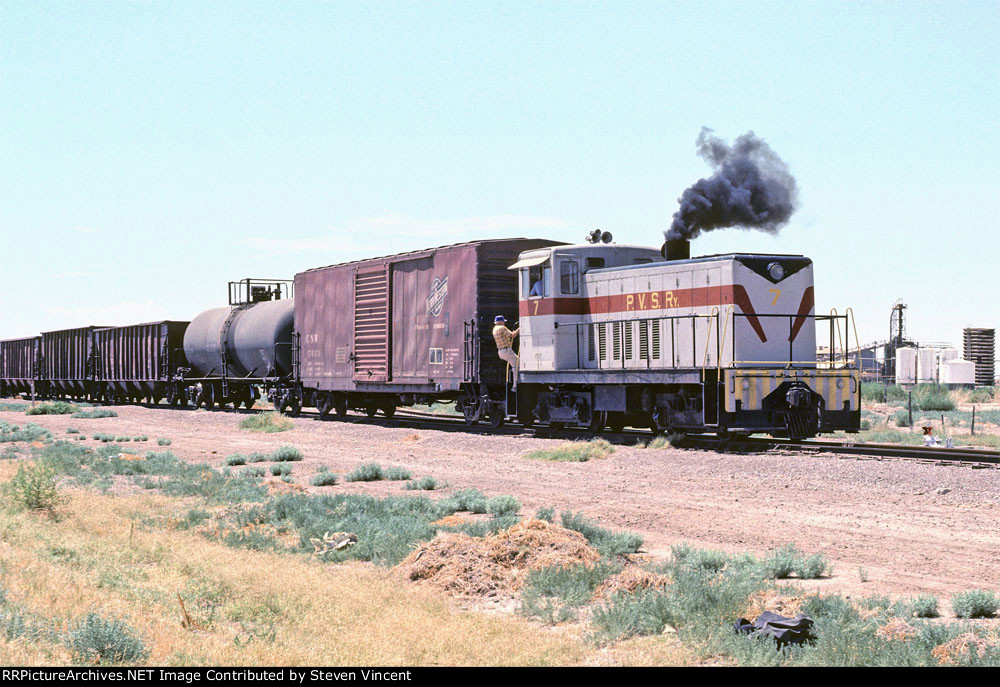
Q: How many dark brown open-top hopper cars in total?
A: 3